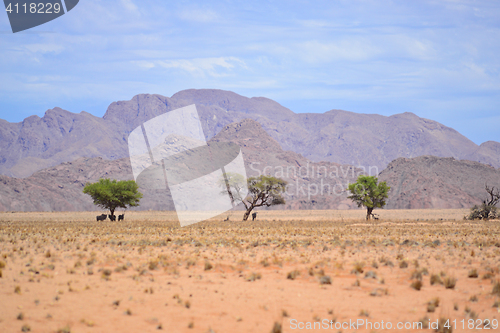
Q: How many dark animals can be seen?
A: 4